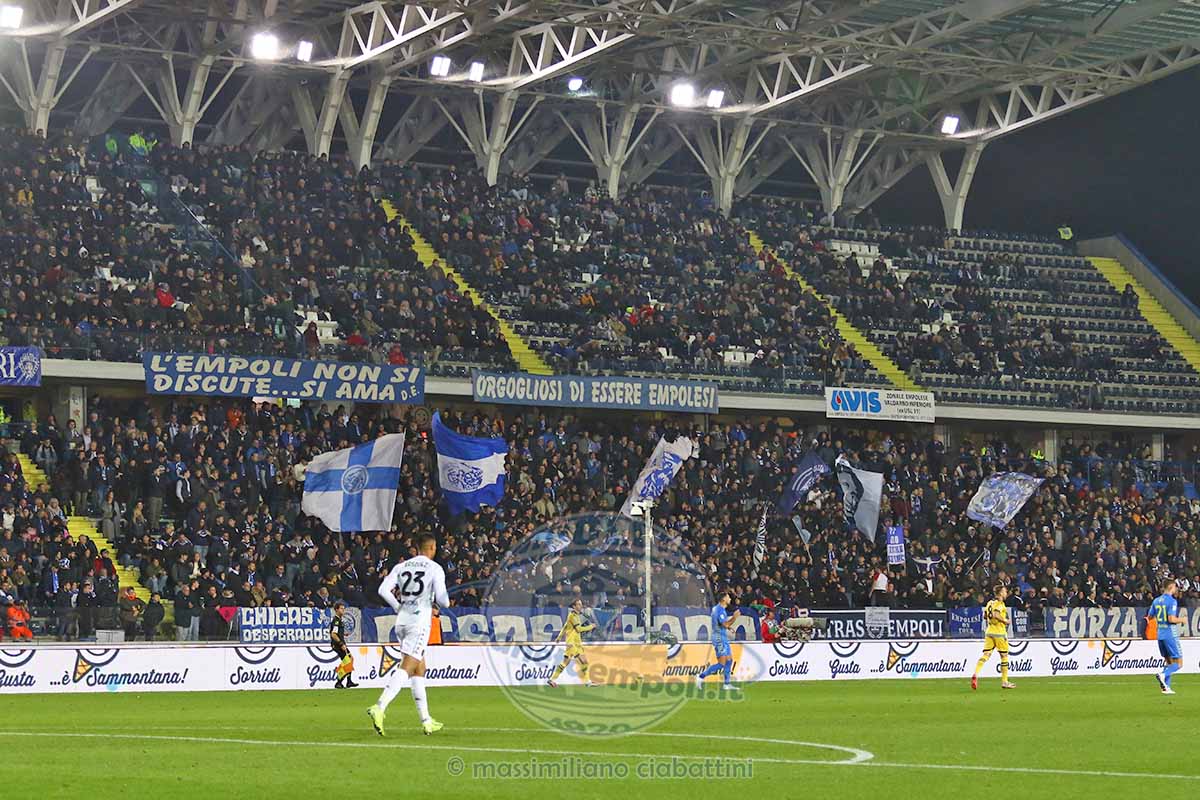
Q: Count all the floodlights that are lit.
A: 9